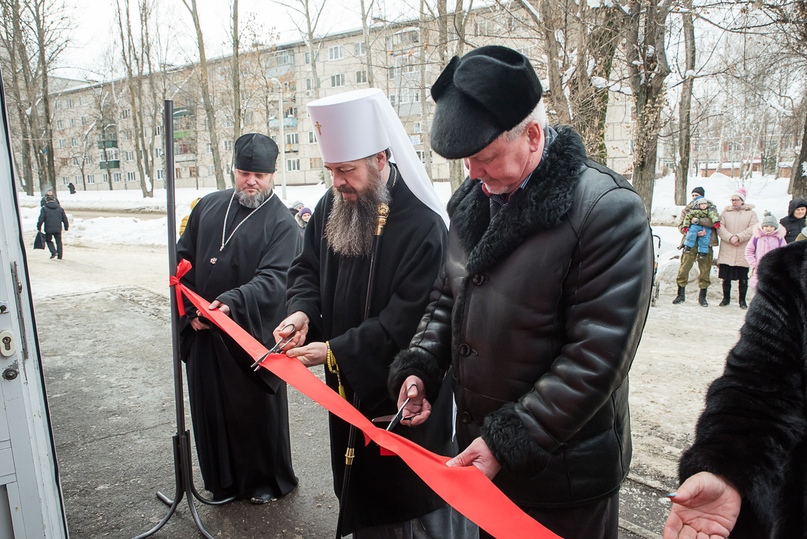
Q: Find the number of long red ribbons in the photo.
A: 1